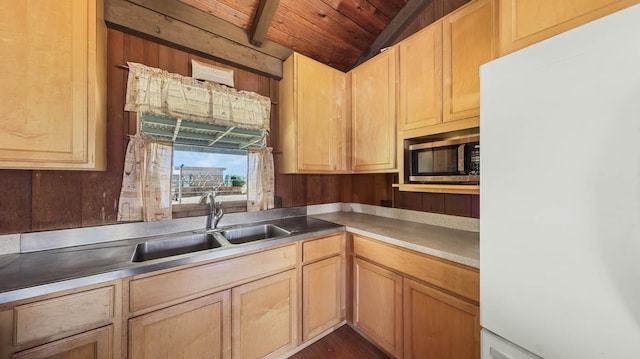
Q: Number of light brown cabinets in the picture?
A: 12